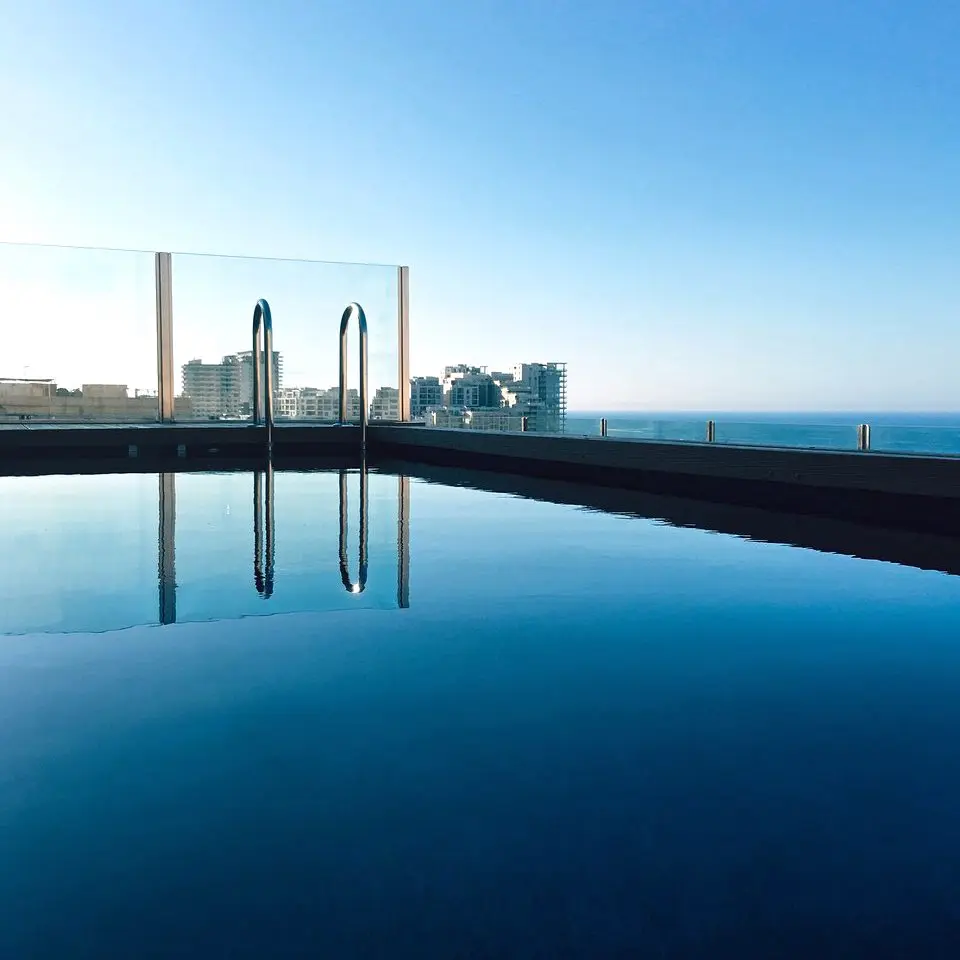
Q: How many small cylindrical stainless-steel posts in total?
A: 4